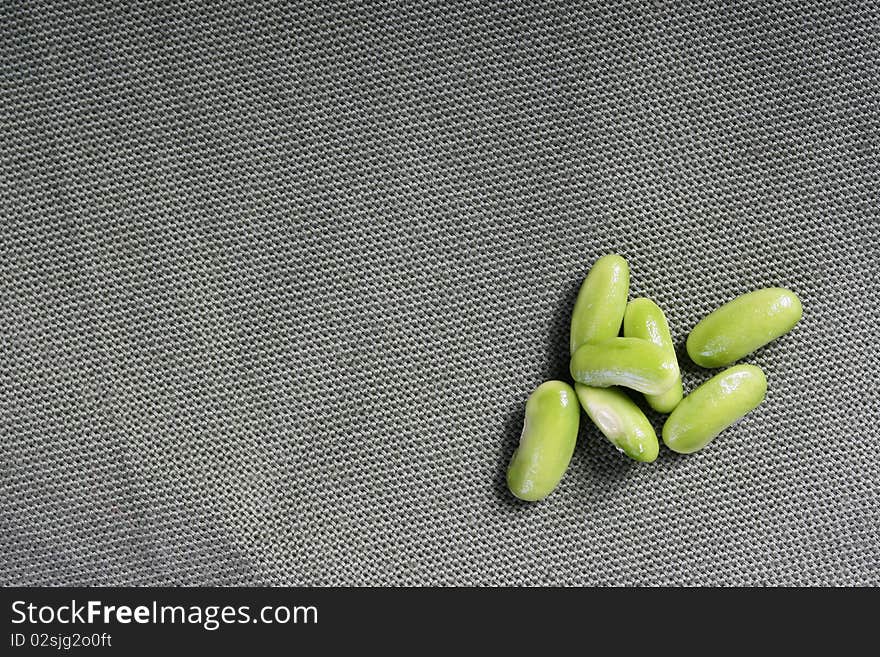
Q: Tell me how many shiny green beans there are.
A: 7